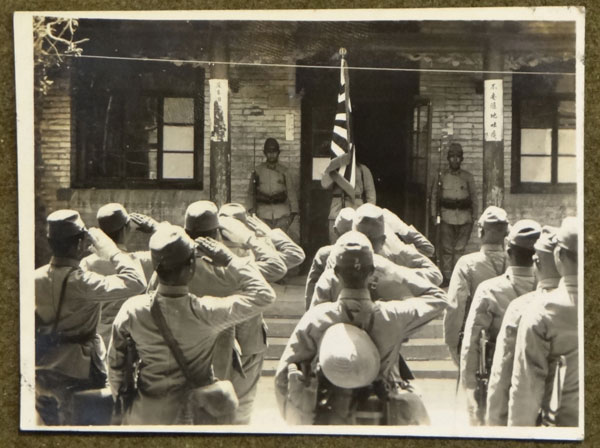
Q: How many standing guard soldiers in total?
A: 2